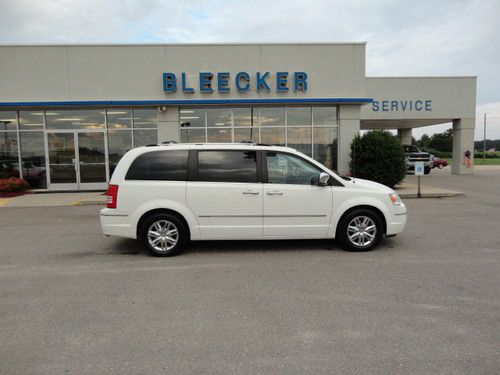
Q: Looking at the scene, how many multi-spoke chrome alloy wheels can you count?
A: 2